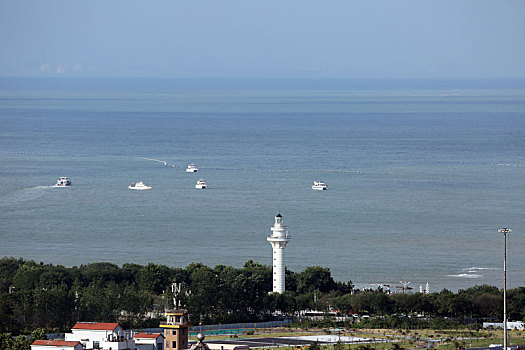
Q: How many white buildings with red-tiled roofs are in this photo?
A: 3